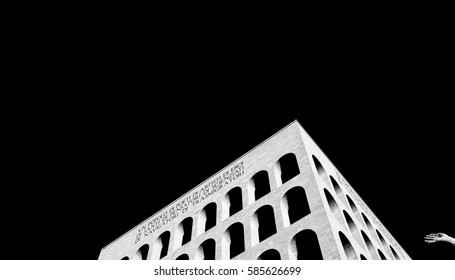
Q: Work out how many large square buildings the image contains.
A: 1